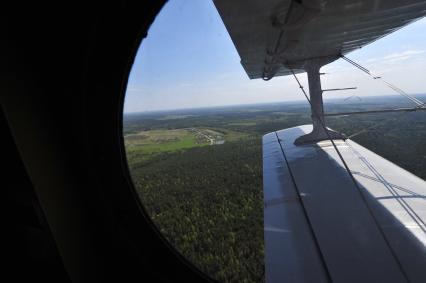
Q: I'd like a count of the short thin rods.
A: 2